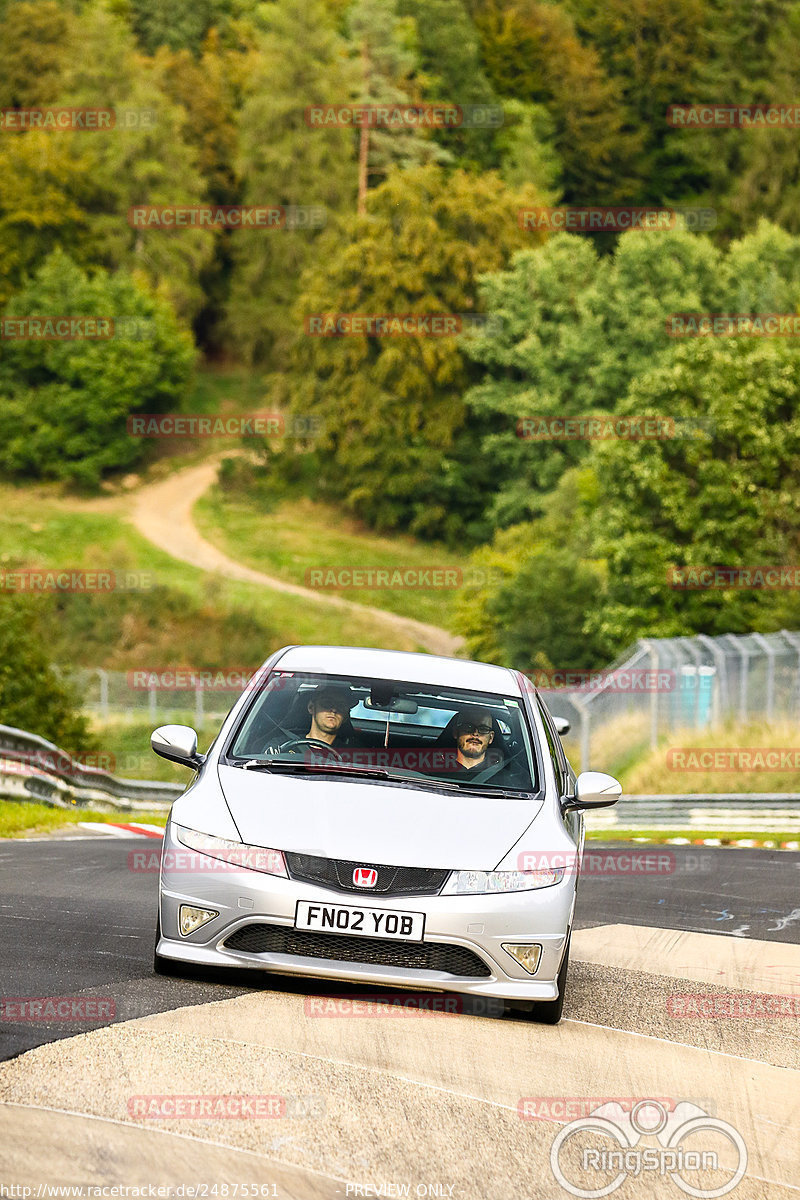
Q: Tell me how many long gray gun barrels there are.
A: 0